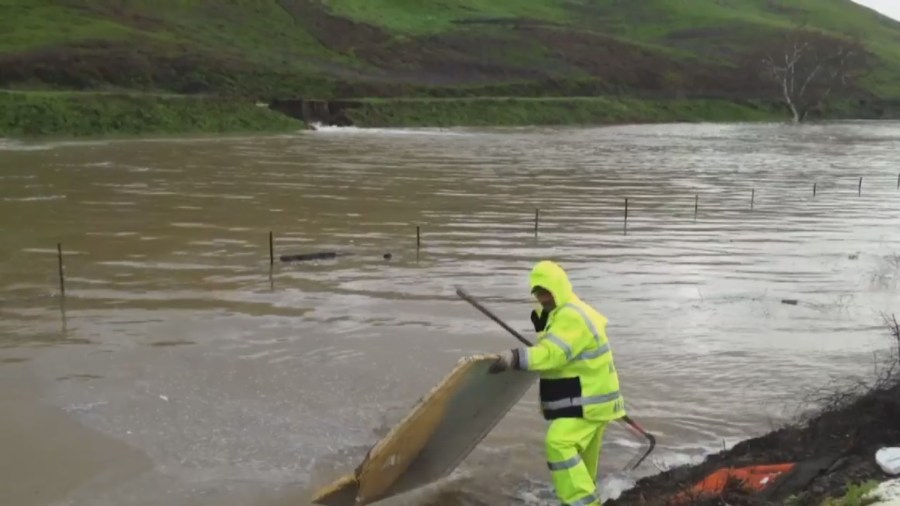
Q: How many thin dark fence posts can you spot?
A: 10